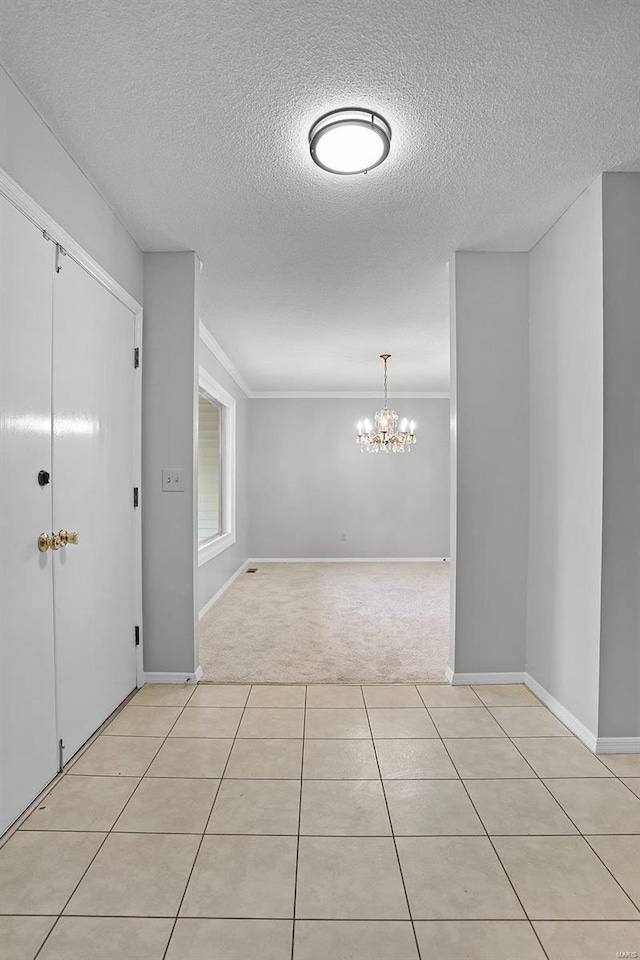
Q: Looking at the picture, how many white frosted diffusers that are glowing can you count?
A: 1